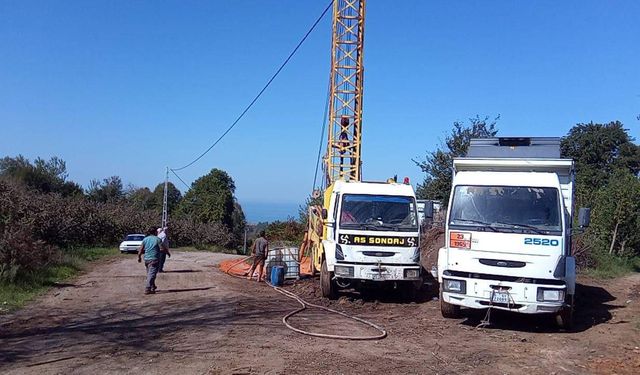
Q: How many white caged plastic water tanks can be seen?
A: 1